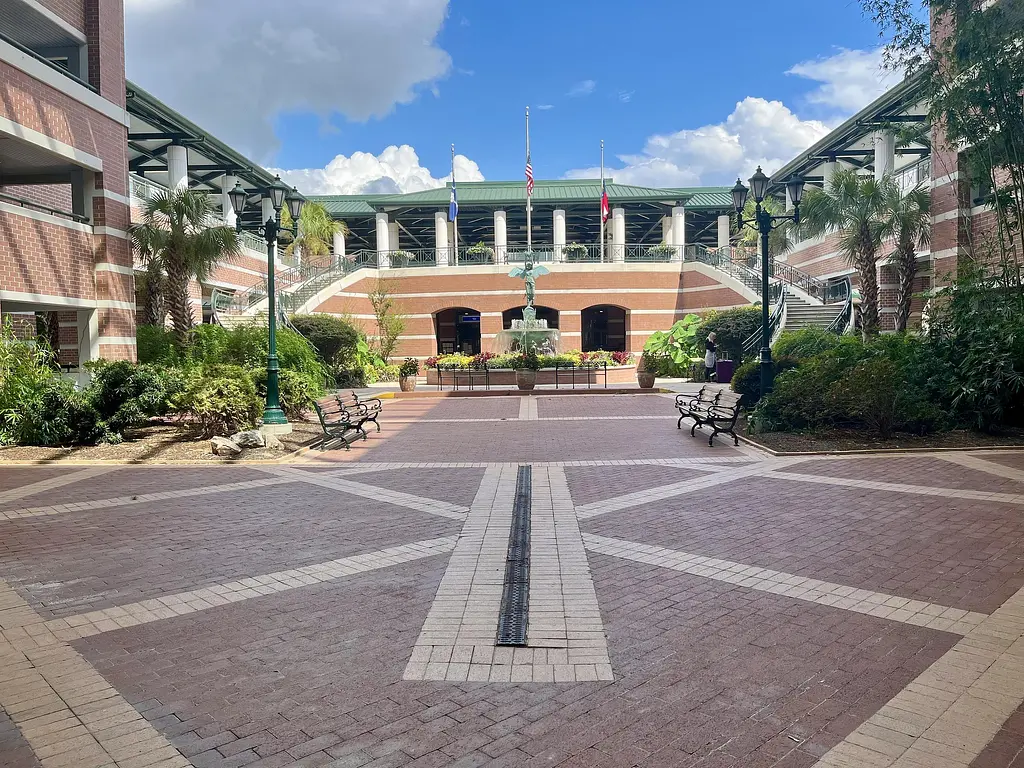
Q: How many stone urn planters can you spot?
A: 3